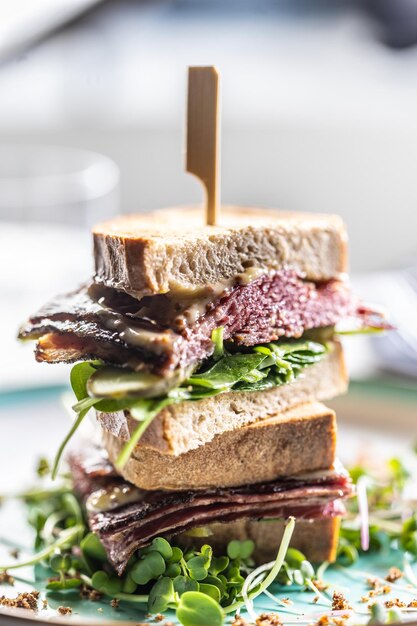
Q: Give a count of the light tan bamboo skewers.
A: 1